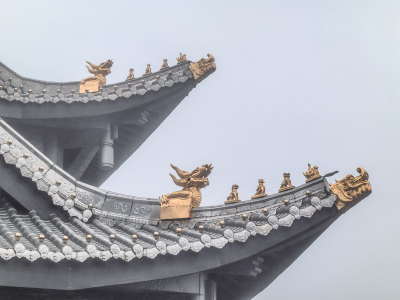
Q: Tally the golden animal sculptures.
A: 12